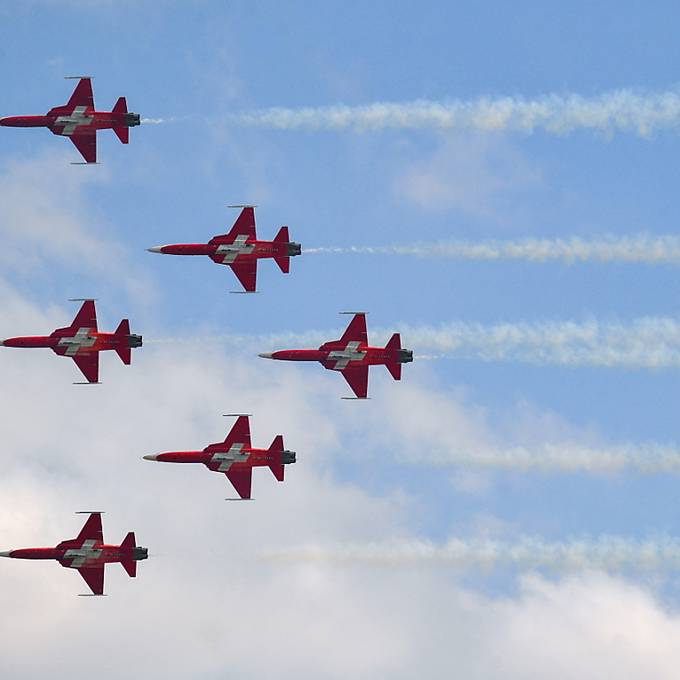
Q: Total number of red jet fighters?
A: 6